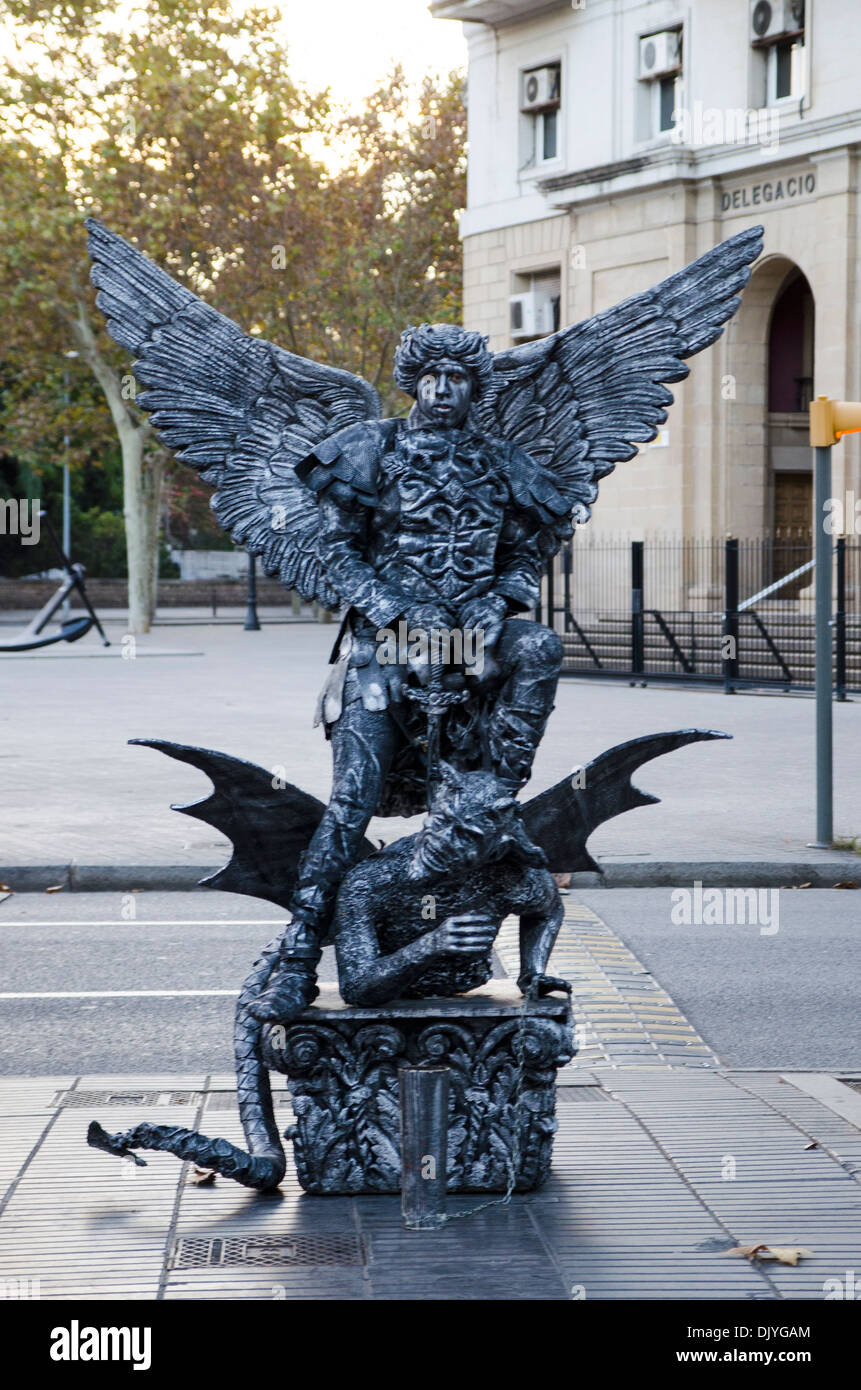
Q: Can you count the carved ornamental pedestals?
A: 1